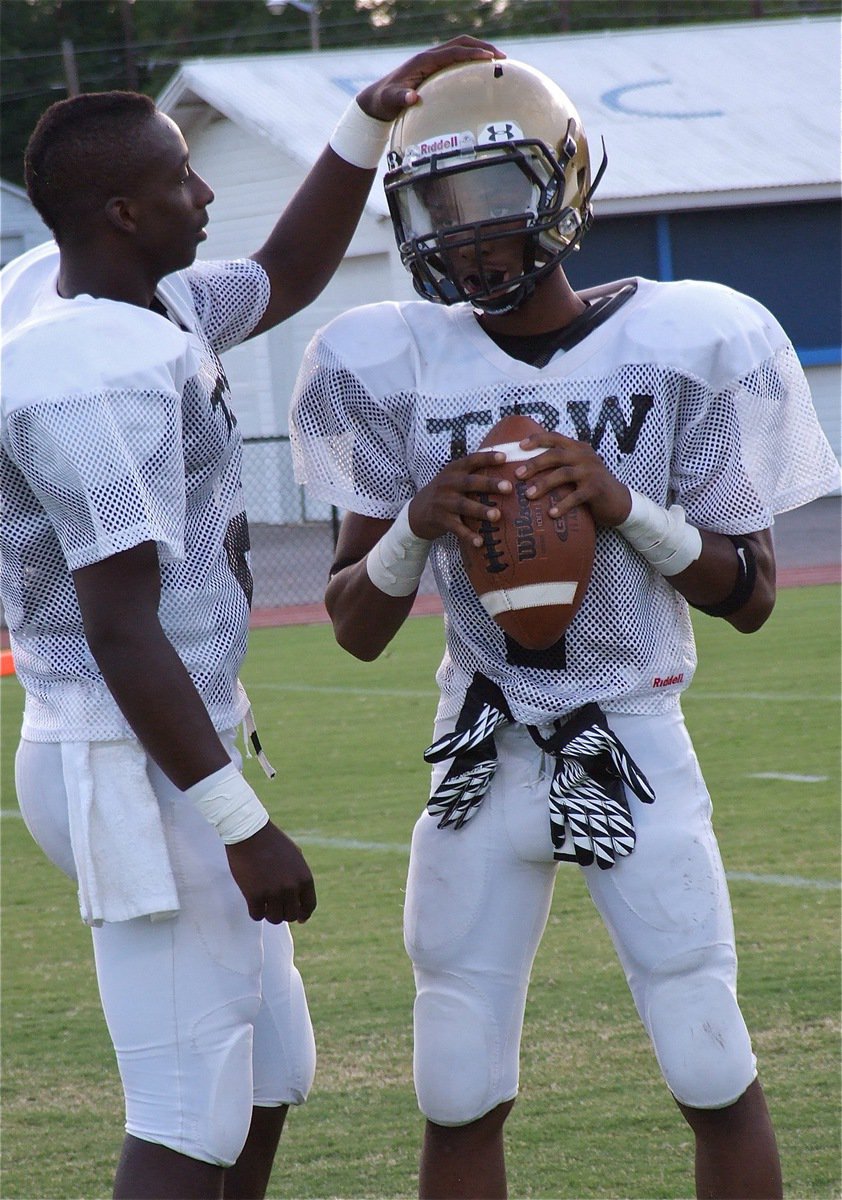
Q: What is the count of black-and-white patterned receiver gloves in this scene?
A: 2